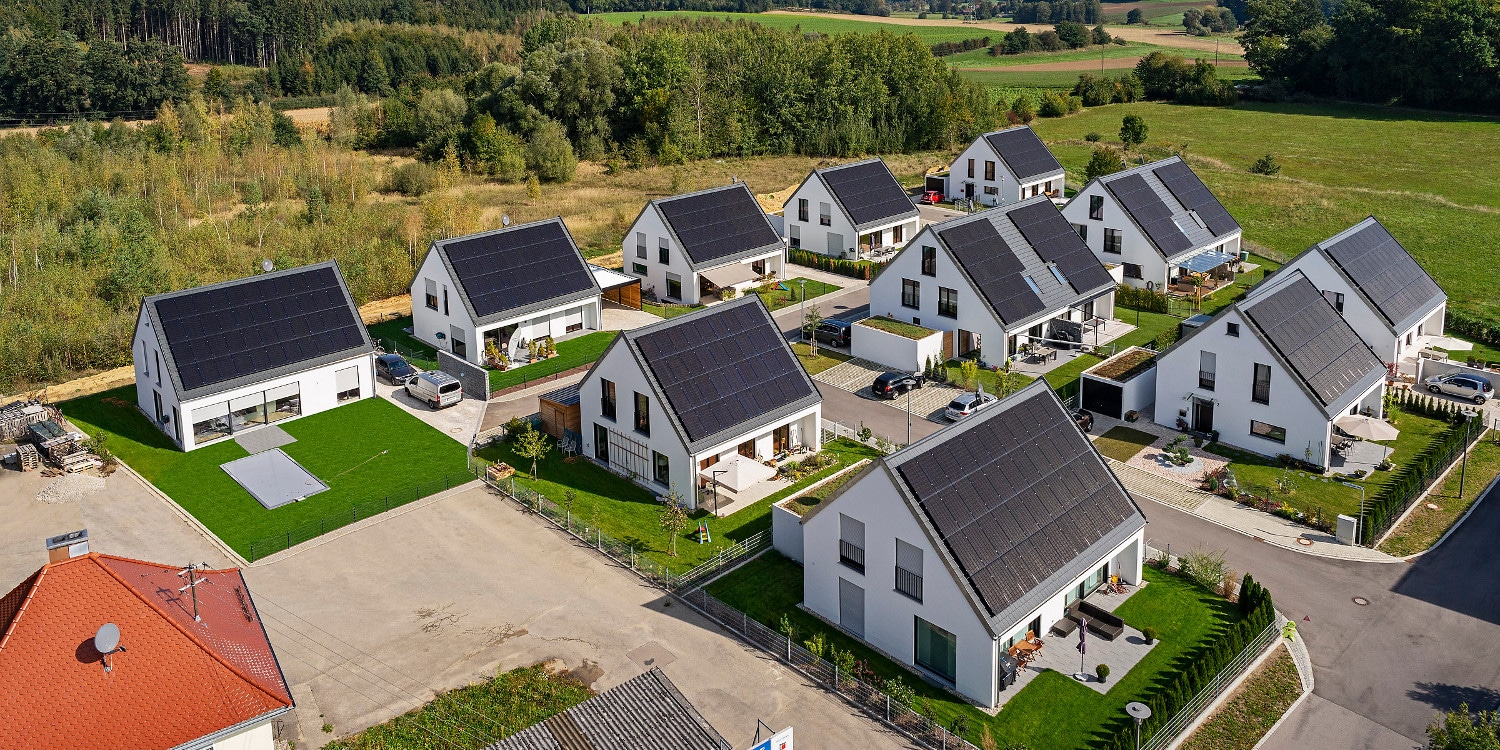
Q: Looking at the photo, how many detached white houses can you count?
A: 11